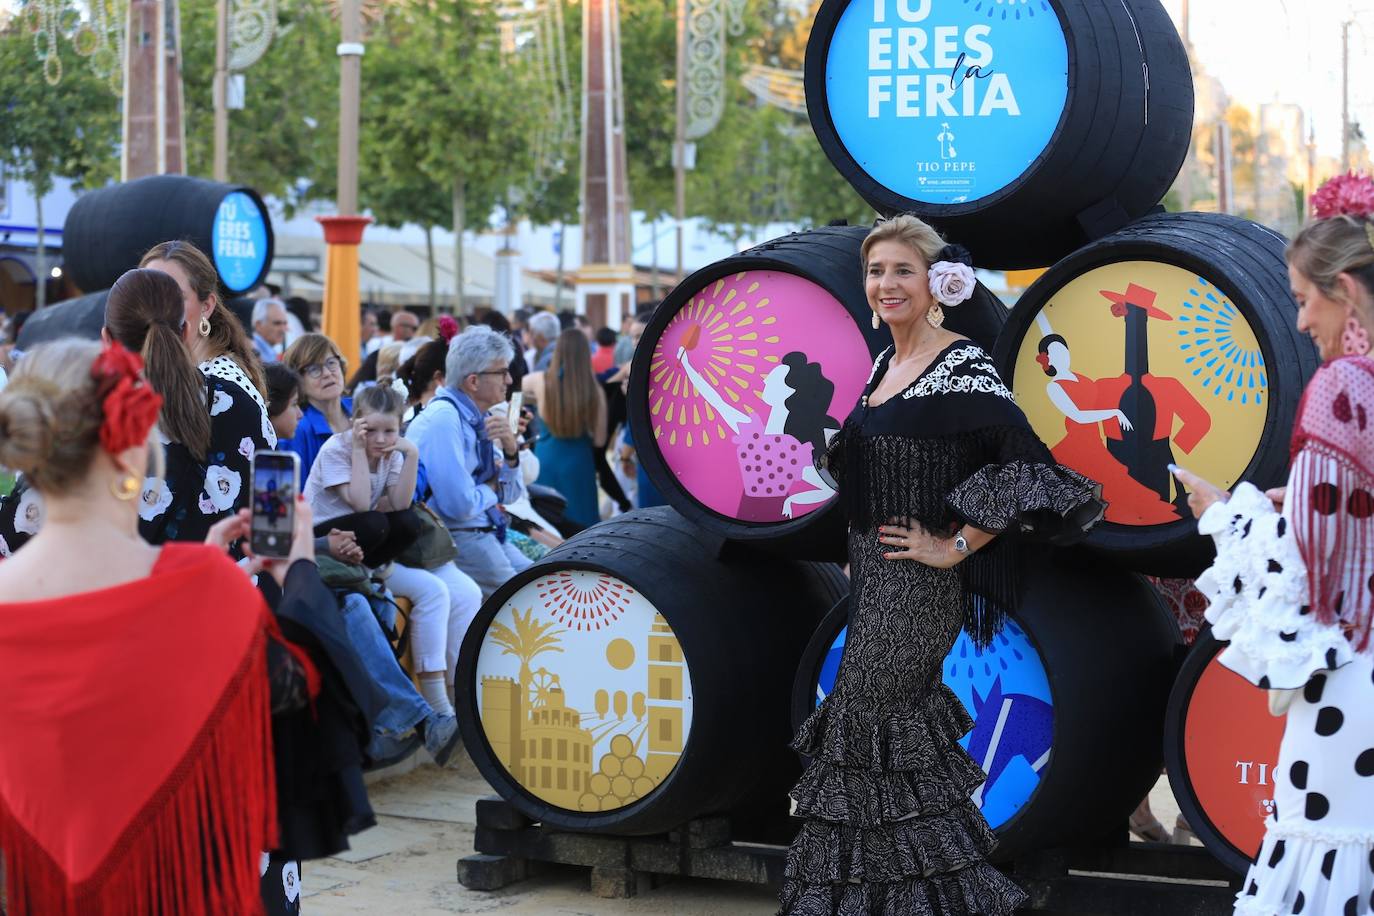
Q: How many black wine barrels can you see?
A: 8